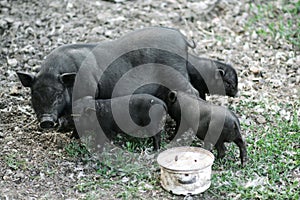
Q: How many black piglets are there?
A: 3